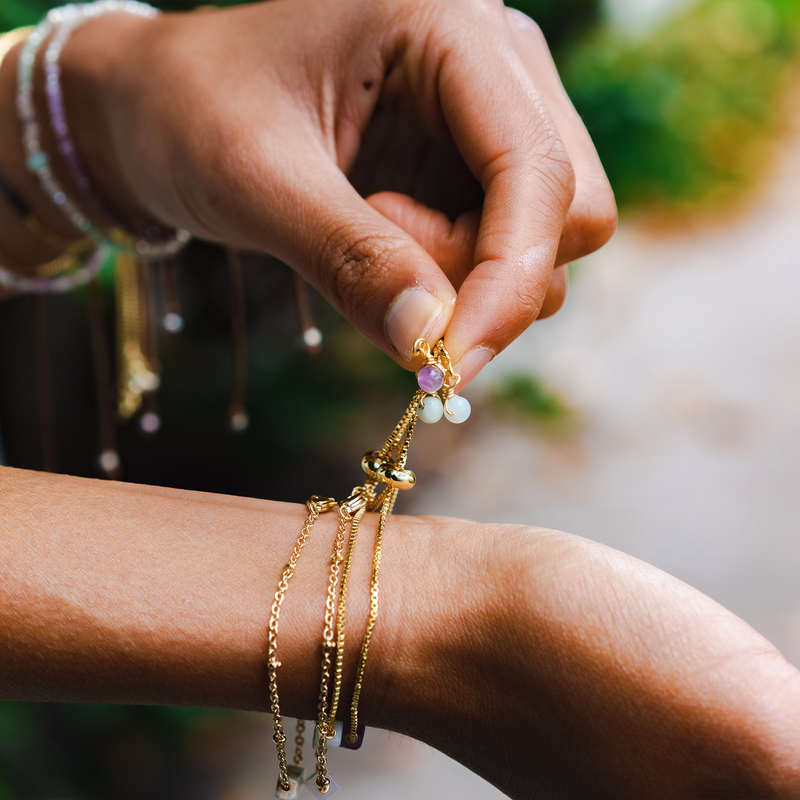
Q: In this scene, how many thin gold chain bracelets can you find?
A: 4